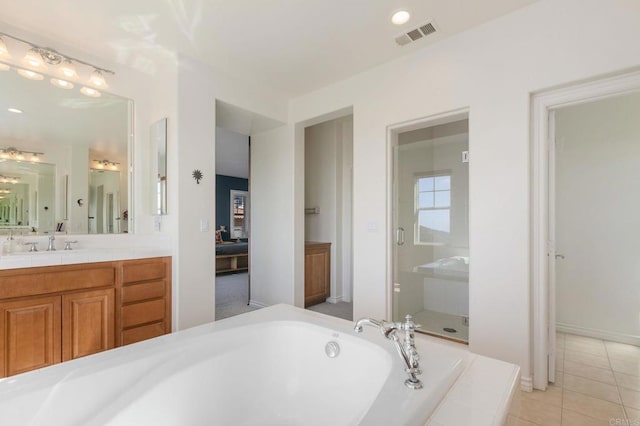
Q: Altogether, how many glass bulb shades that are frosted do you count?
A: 4